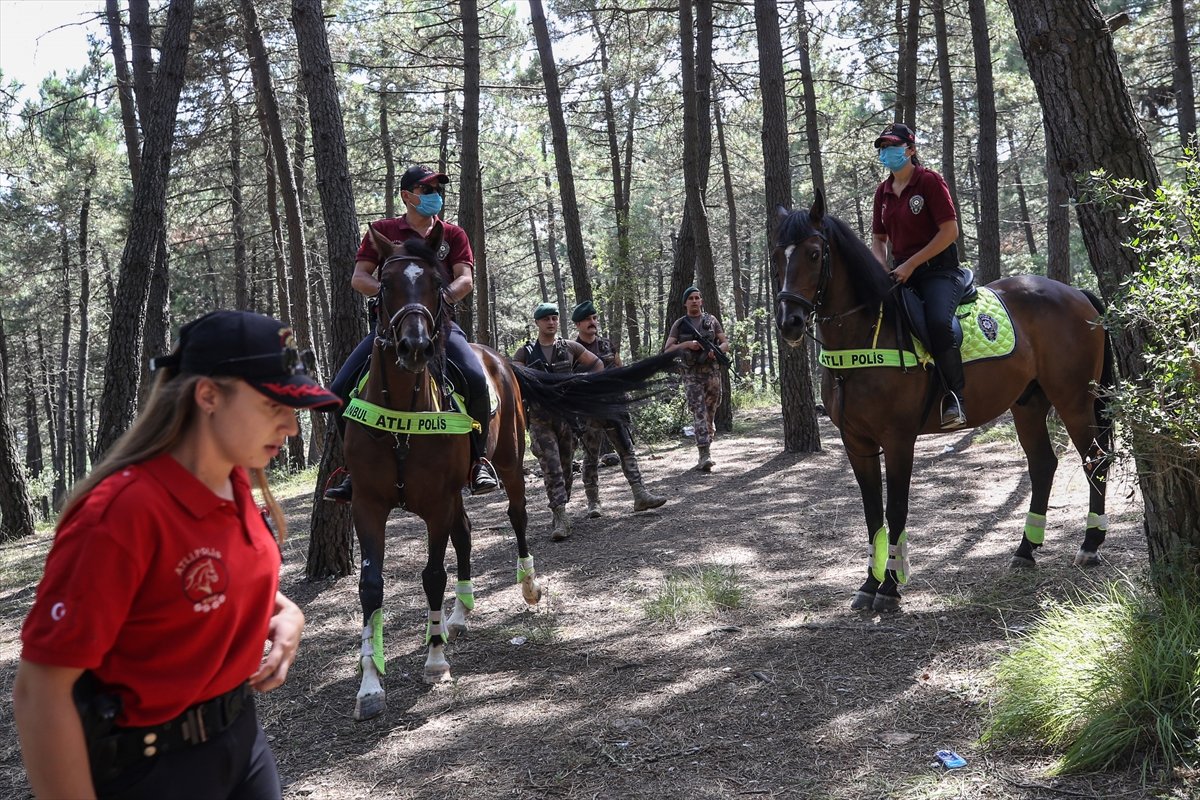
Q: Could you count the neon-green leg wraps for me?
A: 8